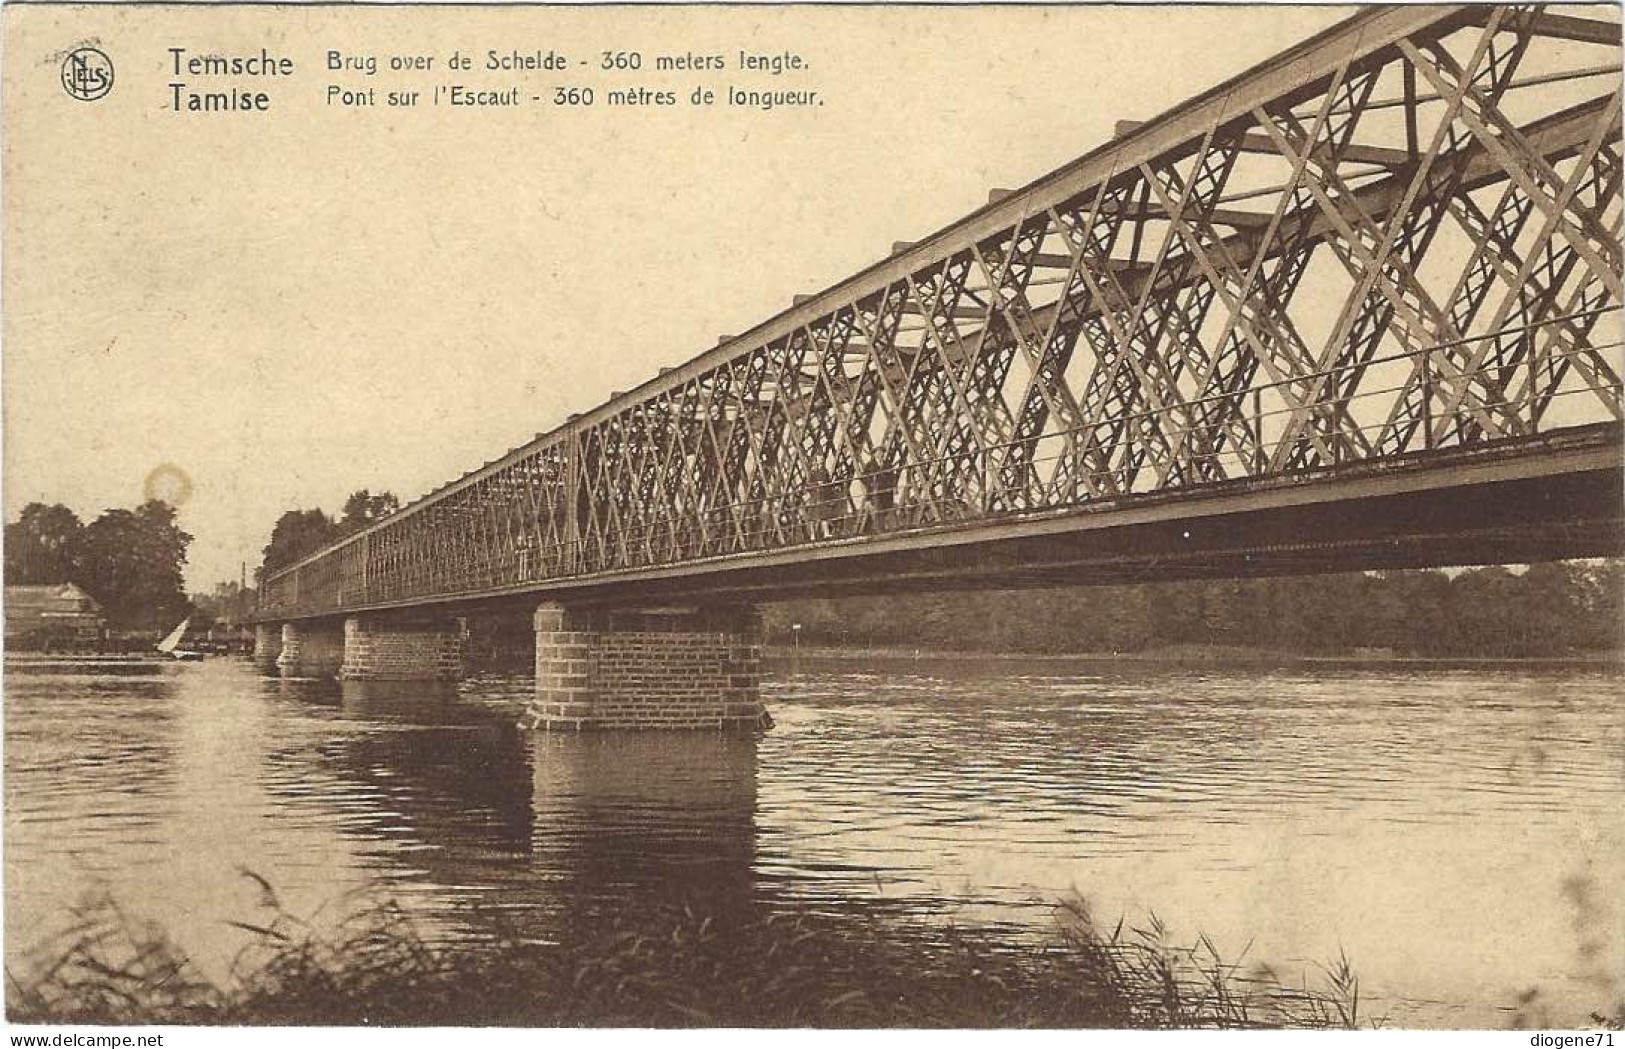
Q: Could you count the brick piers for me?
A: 4